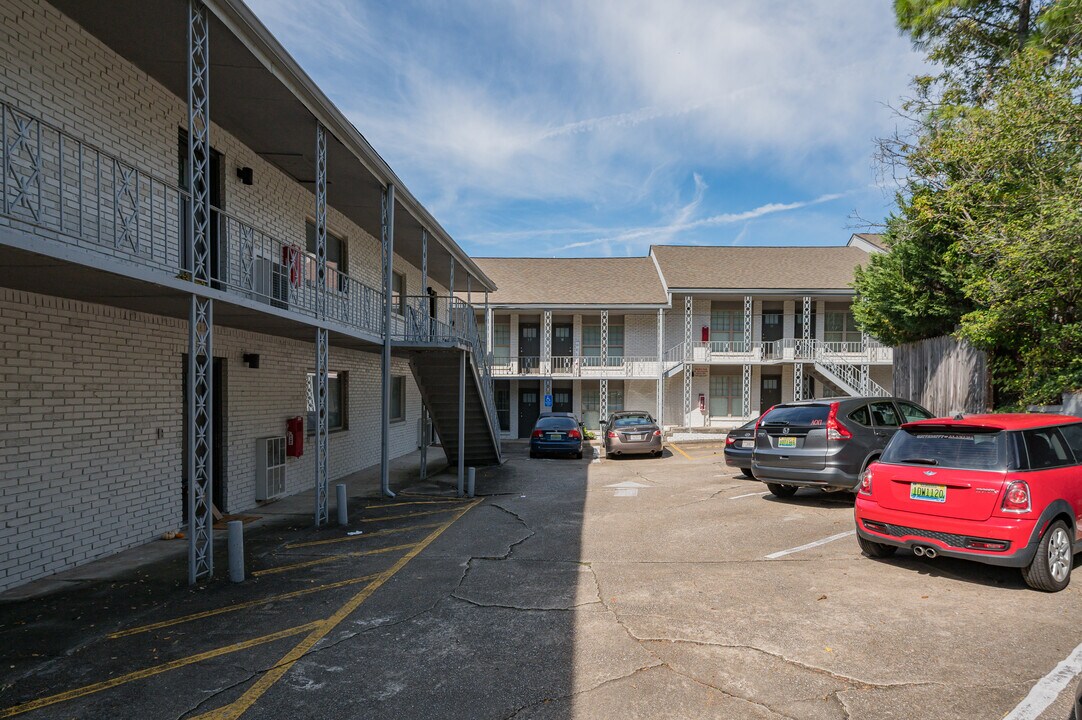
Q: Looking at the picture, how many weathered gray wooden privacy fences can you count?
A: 1